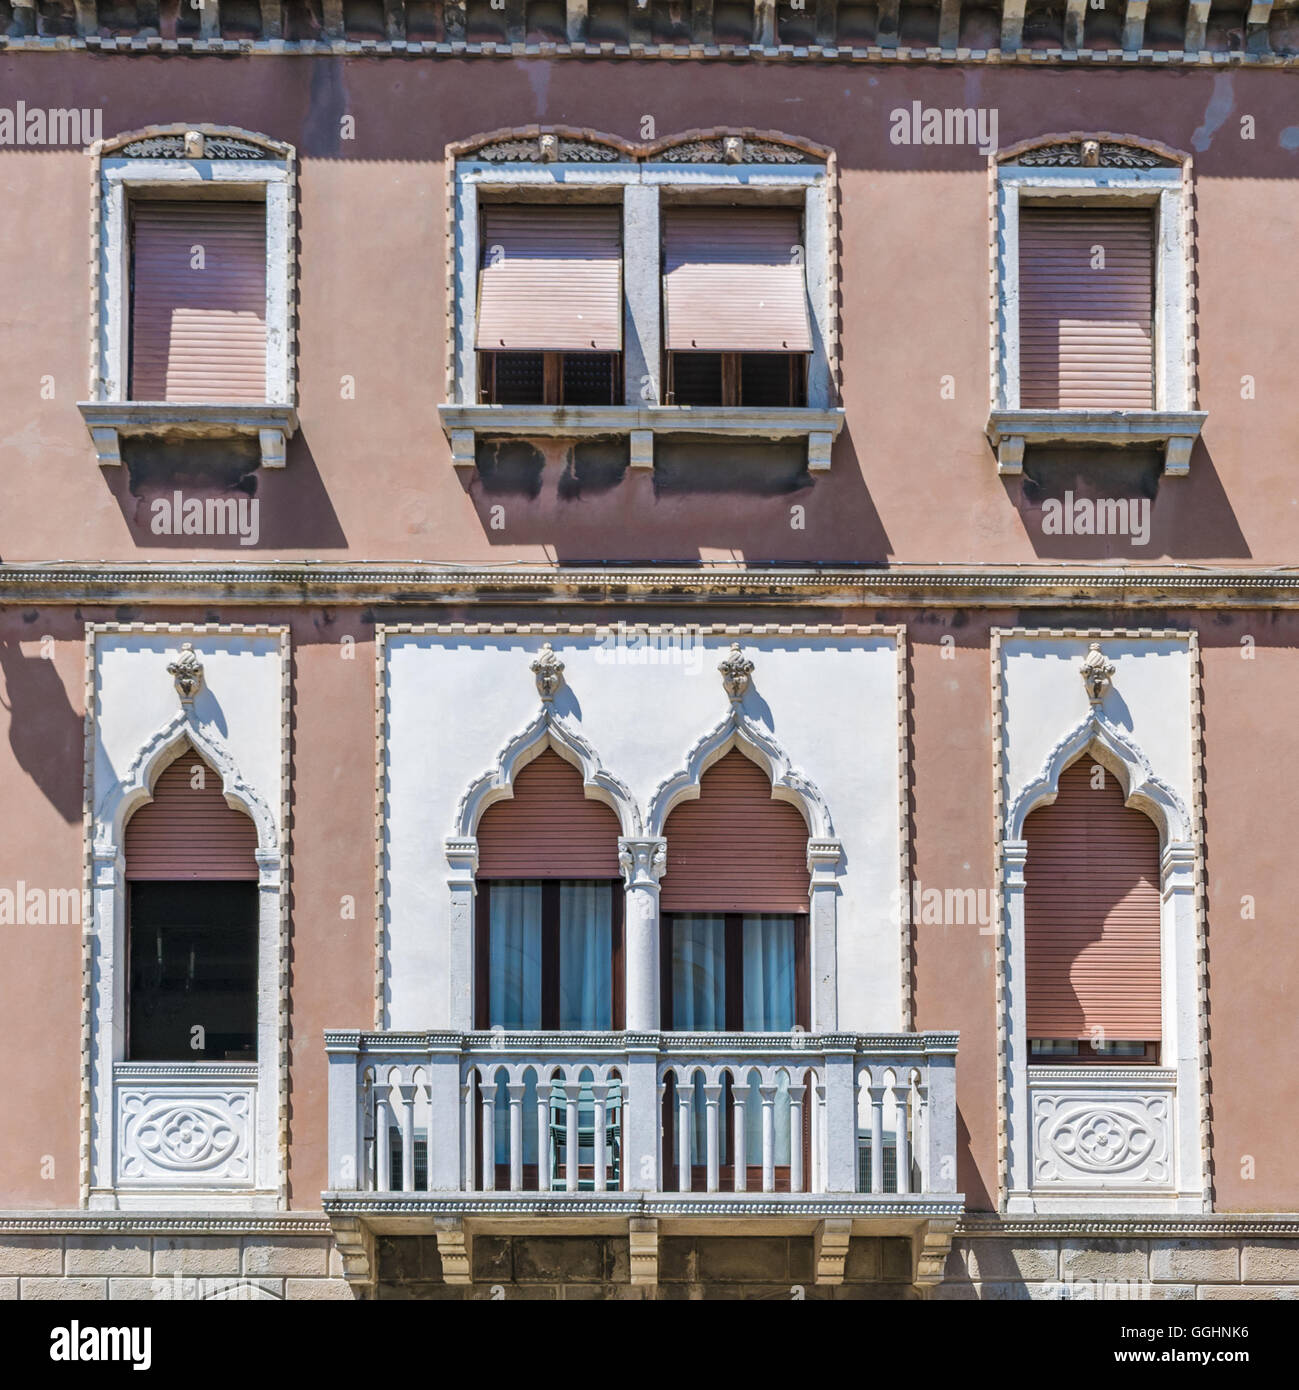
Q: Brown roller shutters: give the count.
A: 8